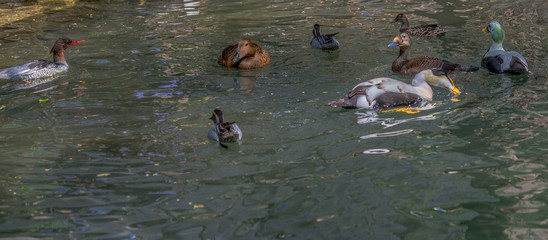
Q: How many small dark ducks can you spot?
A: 2